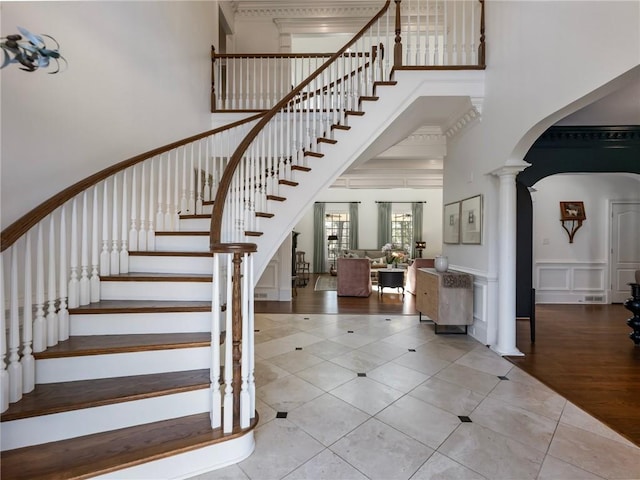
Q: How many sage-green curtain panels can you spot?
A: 4